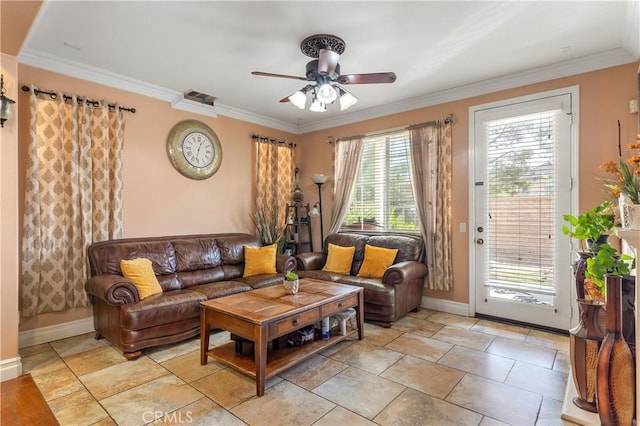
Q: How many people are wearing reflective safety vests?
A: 0